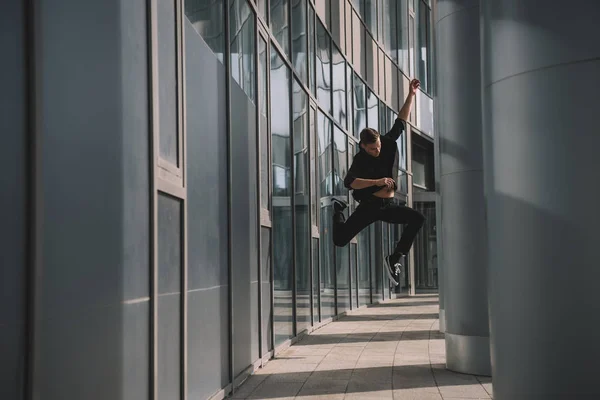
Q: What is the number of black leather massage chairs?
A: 0